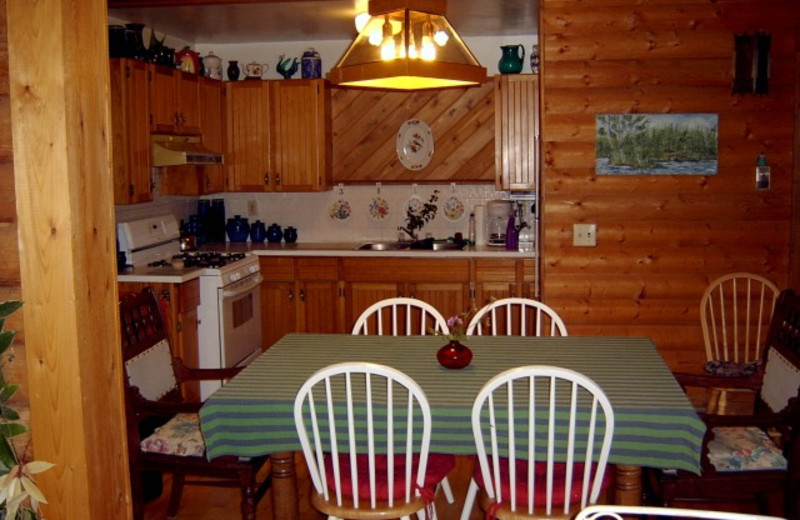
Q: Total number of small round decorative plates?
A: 4